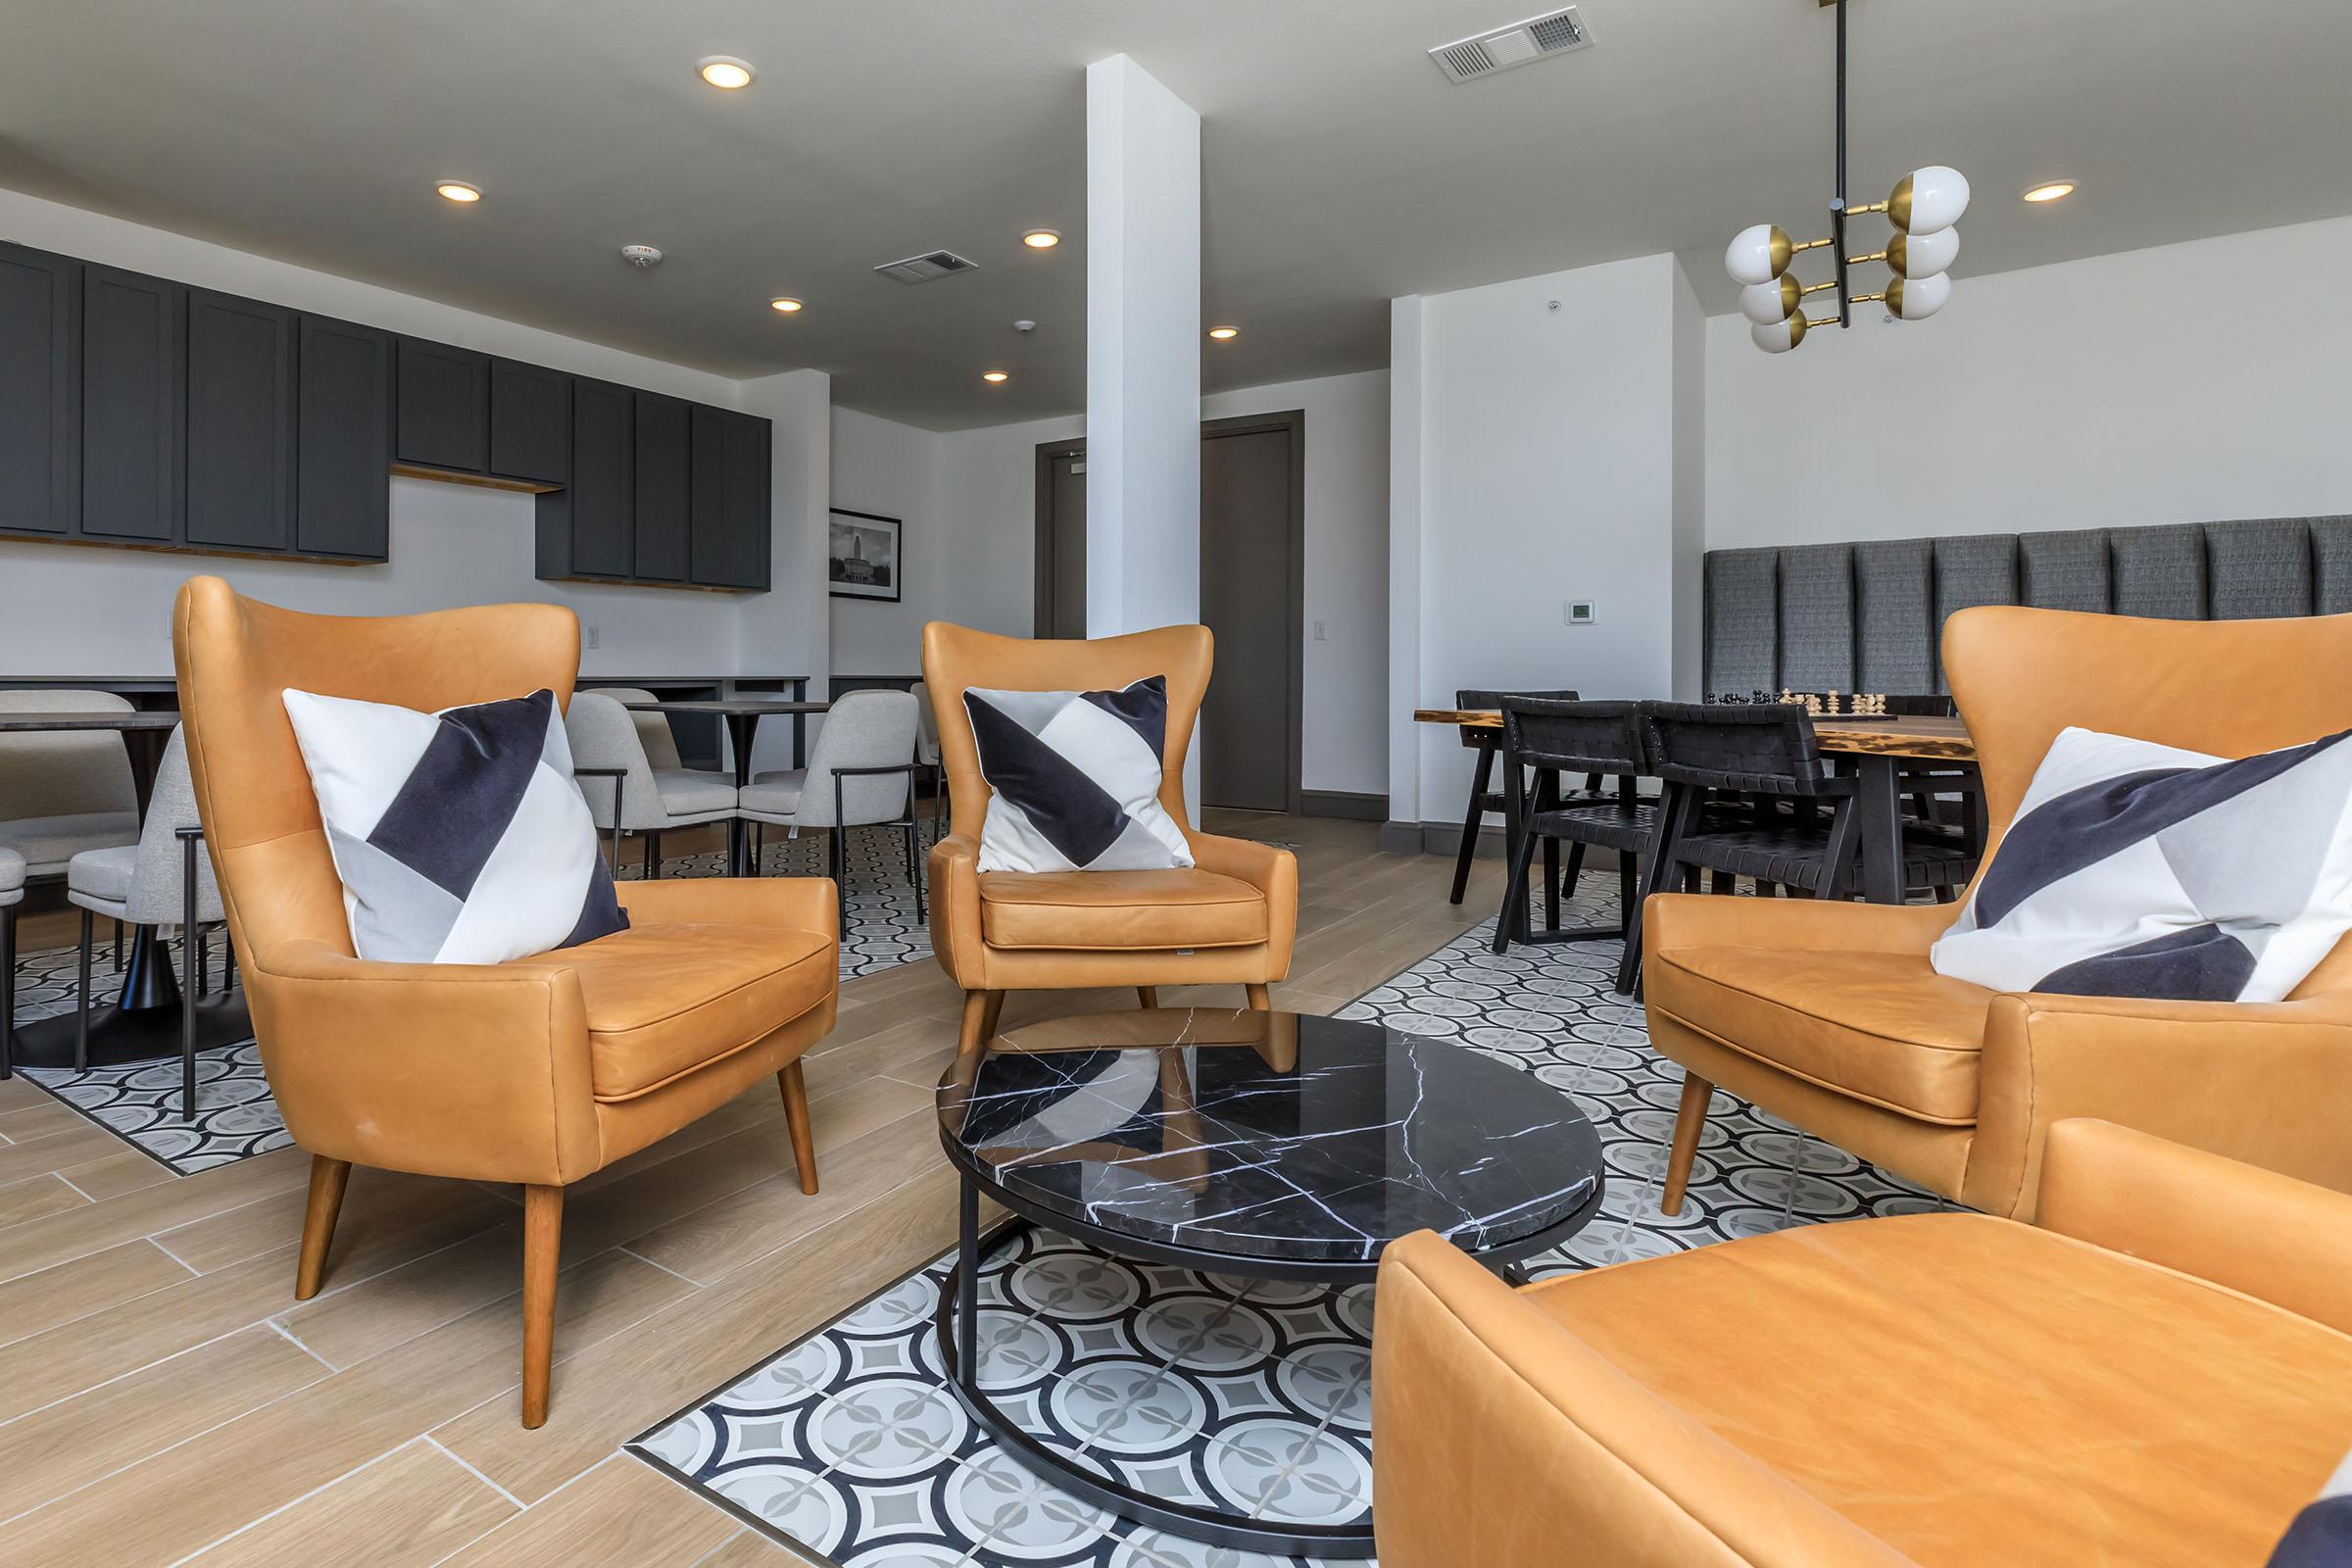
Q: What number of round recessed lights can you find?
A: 7